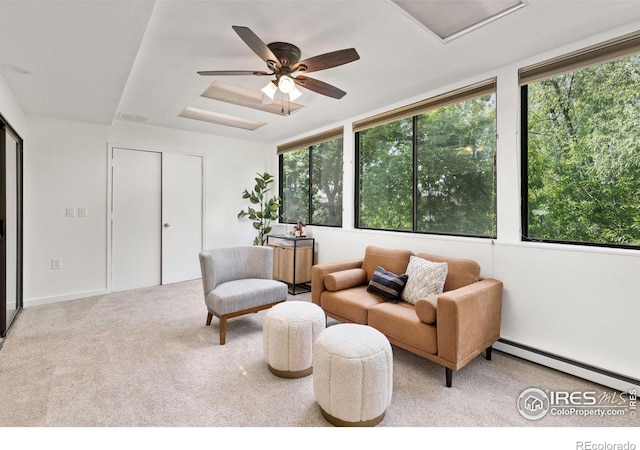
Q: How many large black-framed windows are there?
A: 3